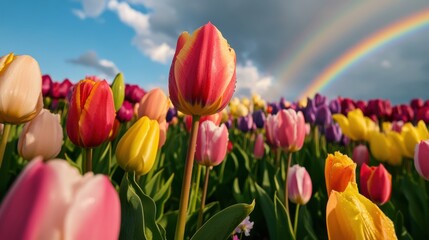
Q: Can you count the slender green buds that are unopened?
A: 1